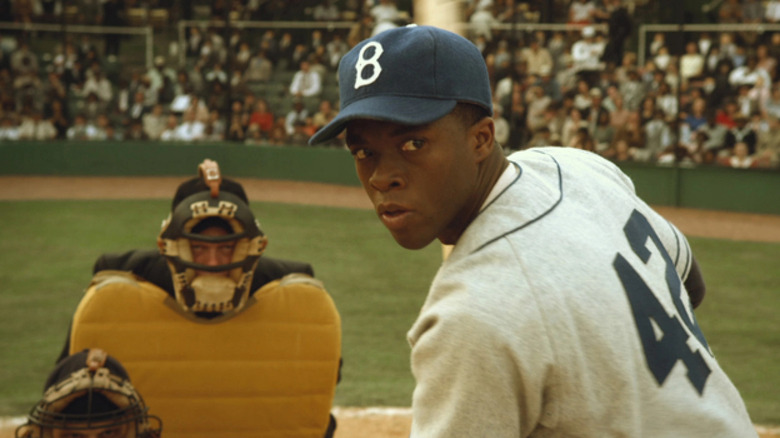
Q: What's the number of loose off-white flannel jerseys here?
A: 1